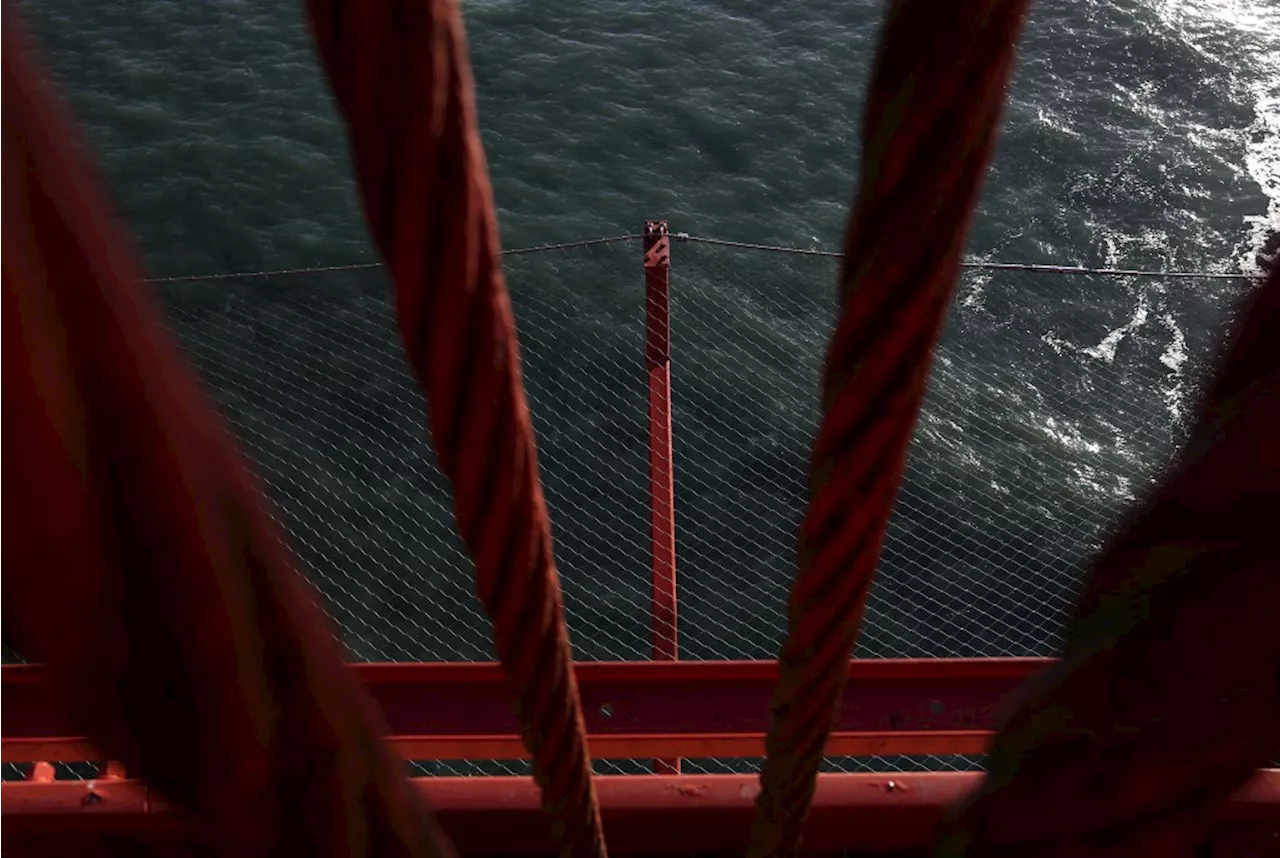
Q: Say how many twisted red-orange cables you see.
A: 4